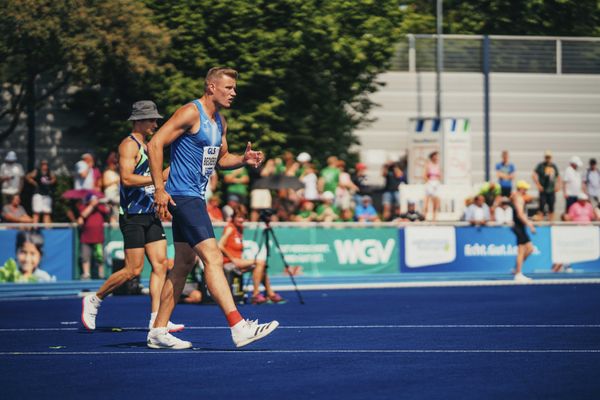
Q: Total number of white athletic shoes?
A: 5